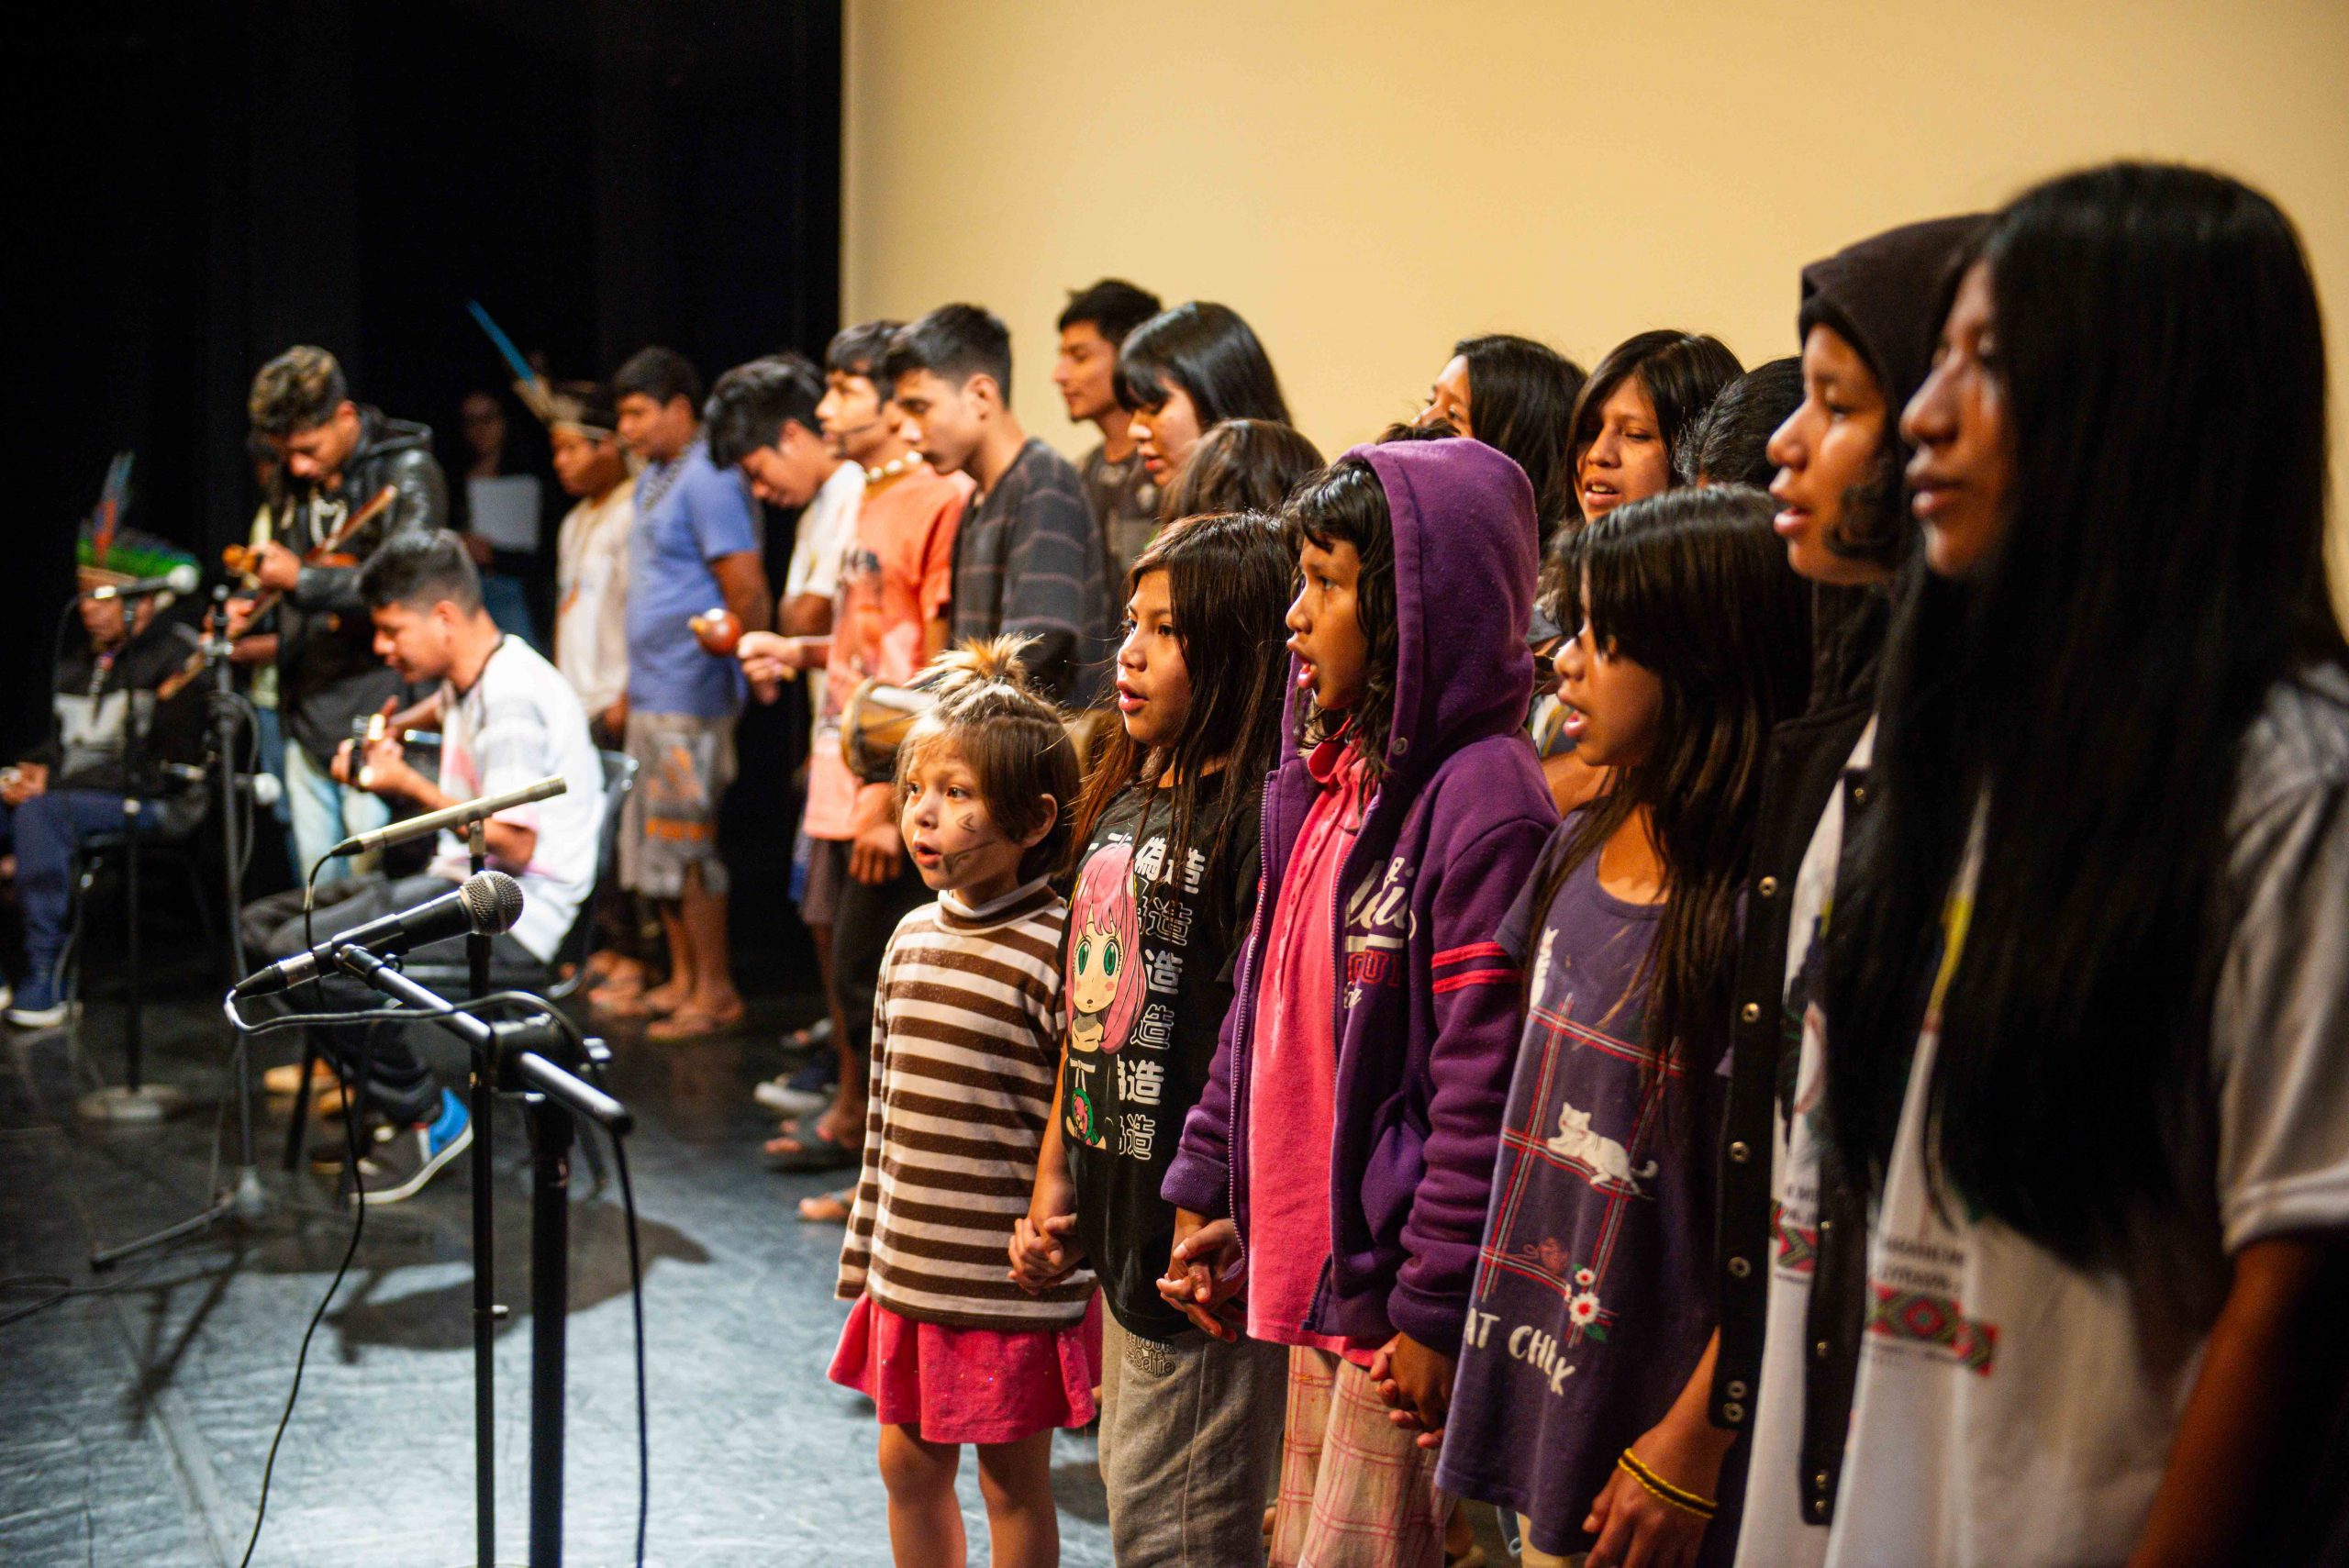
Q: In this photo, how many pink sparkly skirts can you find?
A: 1